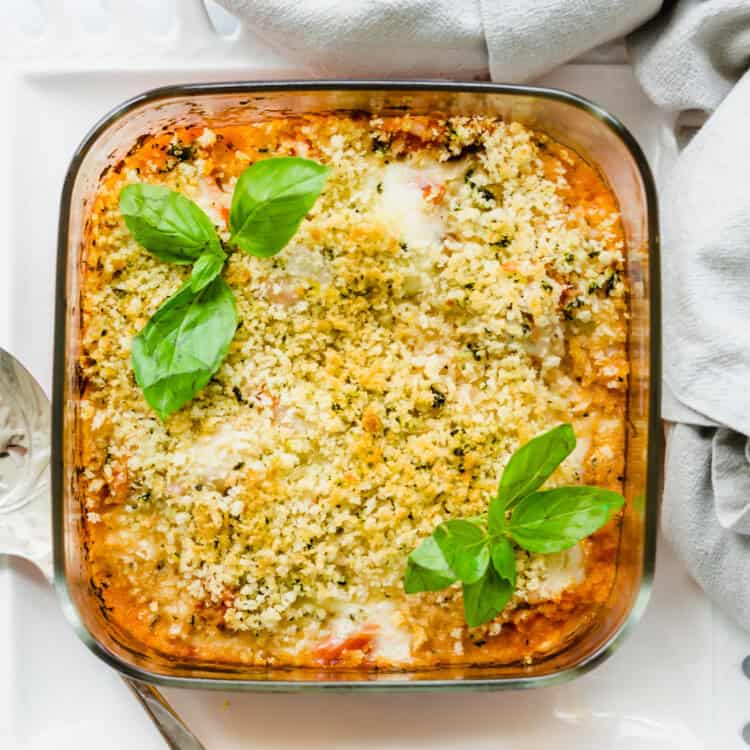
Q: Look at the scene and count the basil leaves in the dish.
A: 11